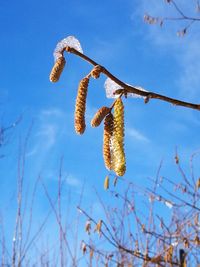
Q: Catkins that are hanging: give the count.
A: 5